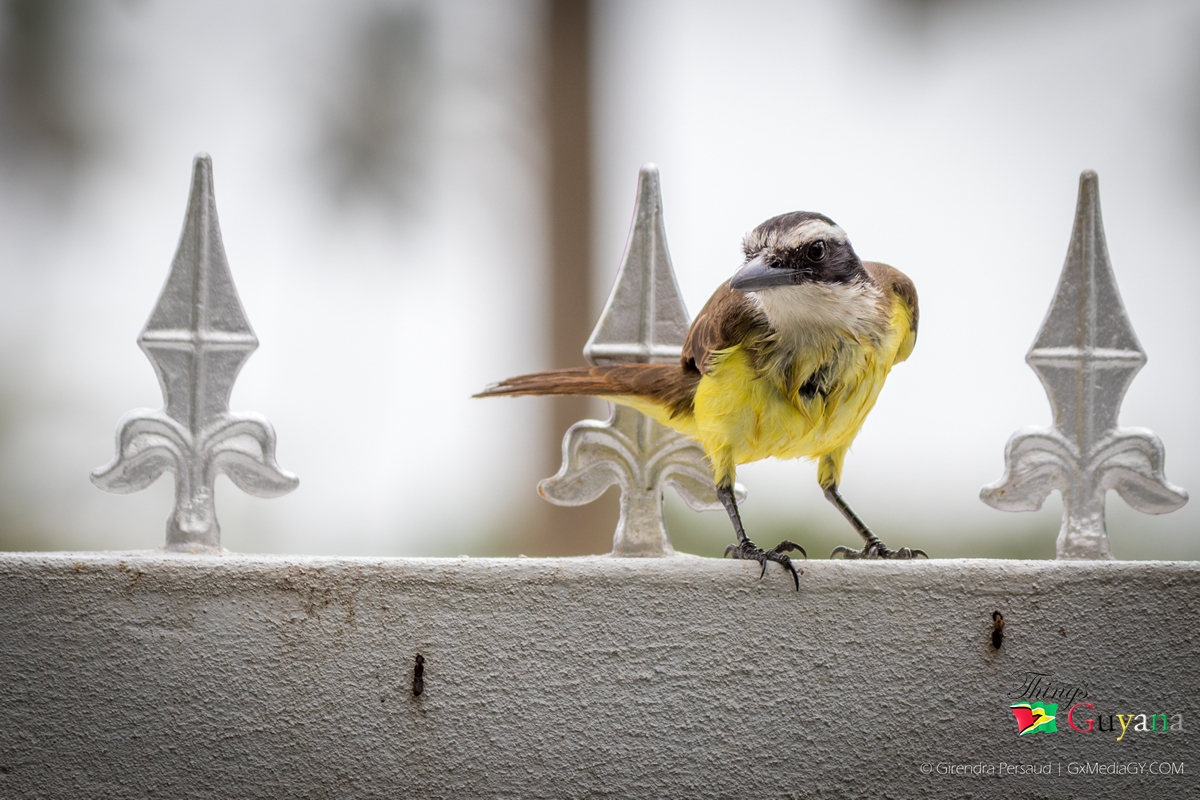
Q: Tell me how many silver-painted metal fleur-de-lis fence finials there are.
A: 3